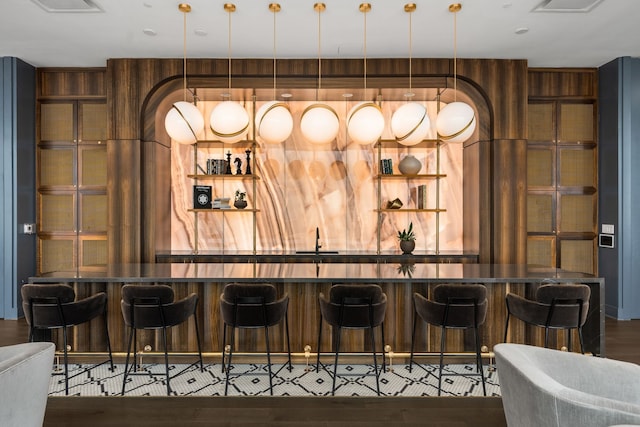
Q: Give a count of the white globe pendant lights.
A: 7